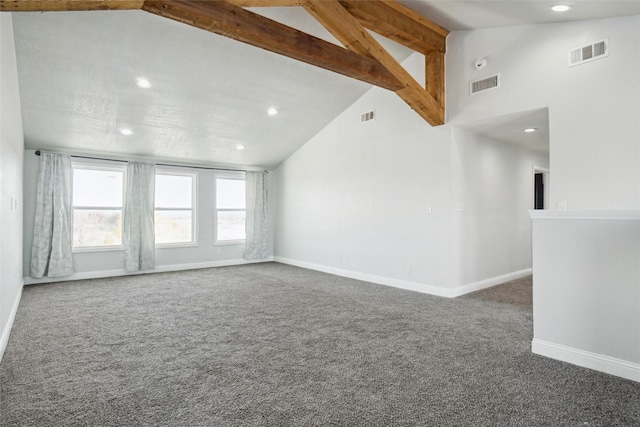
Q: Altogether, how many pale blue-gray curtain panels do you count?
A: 3